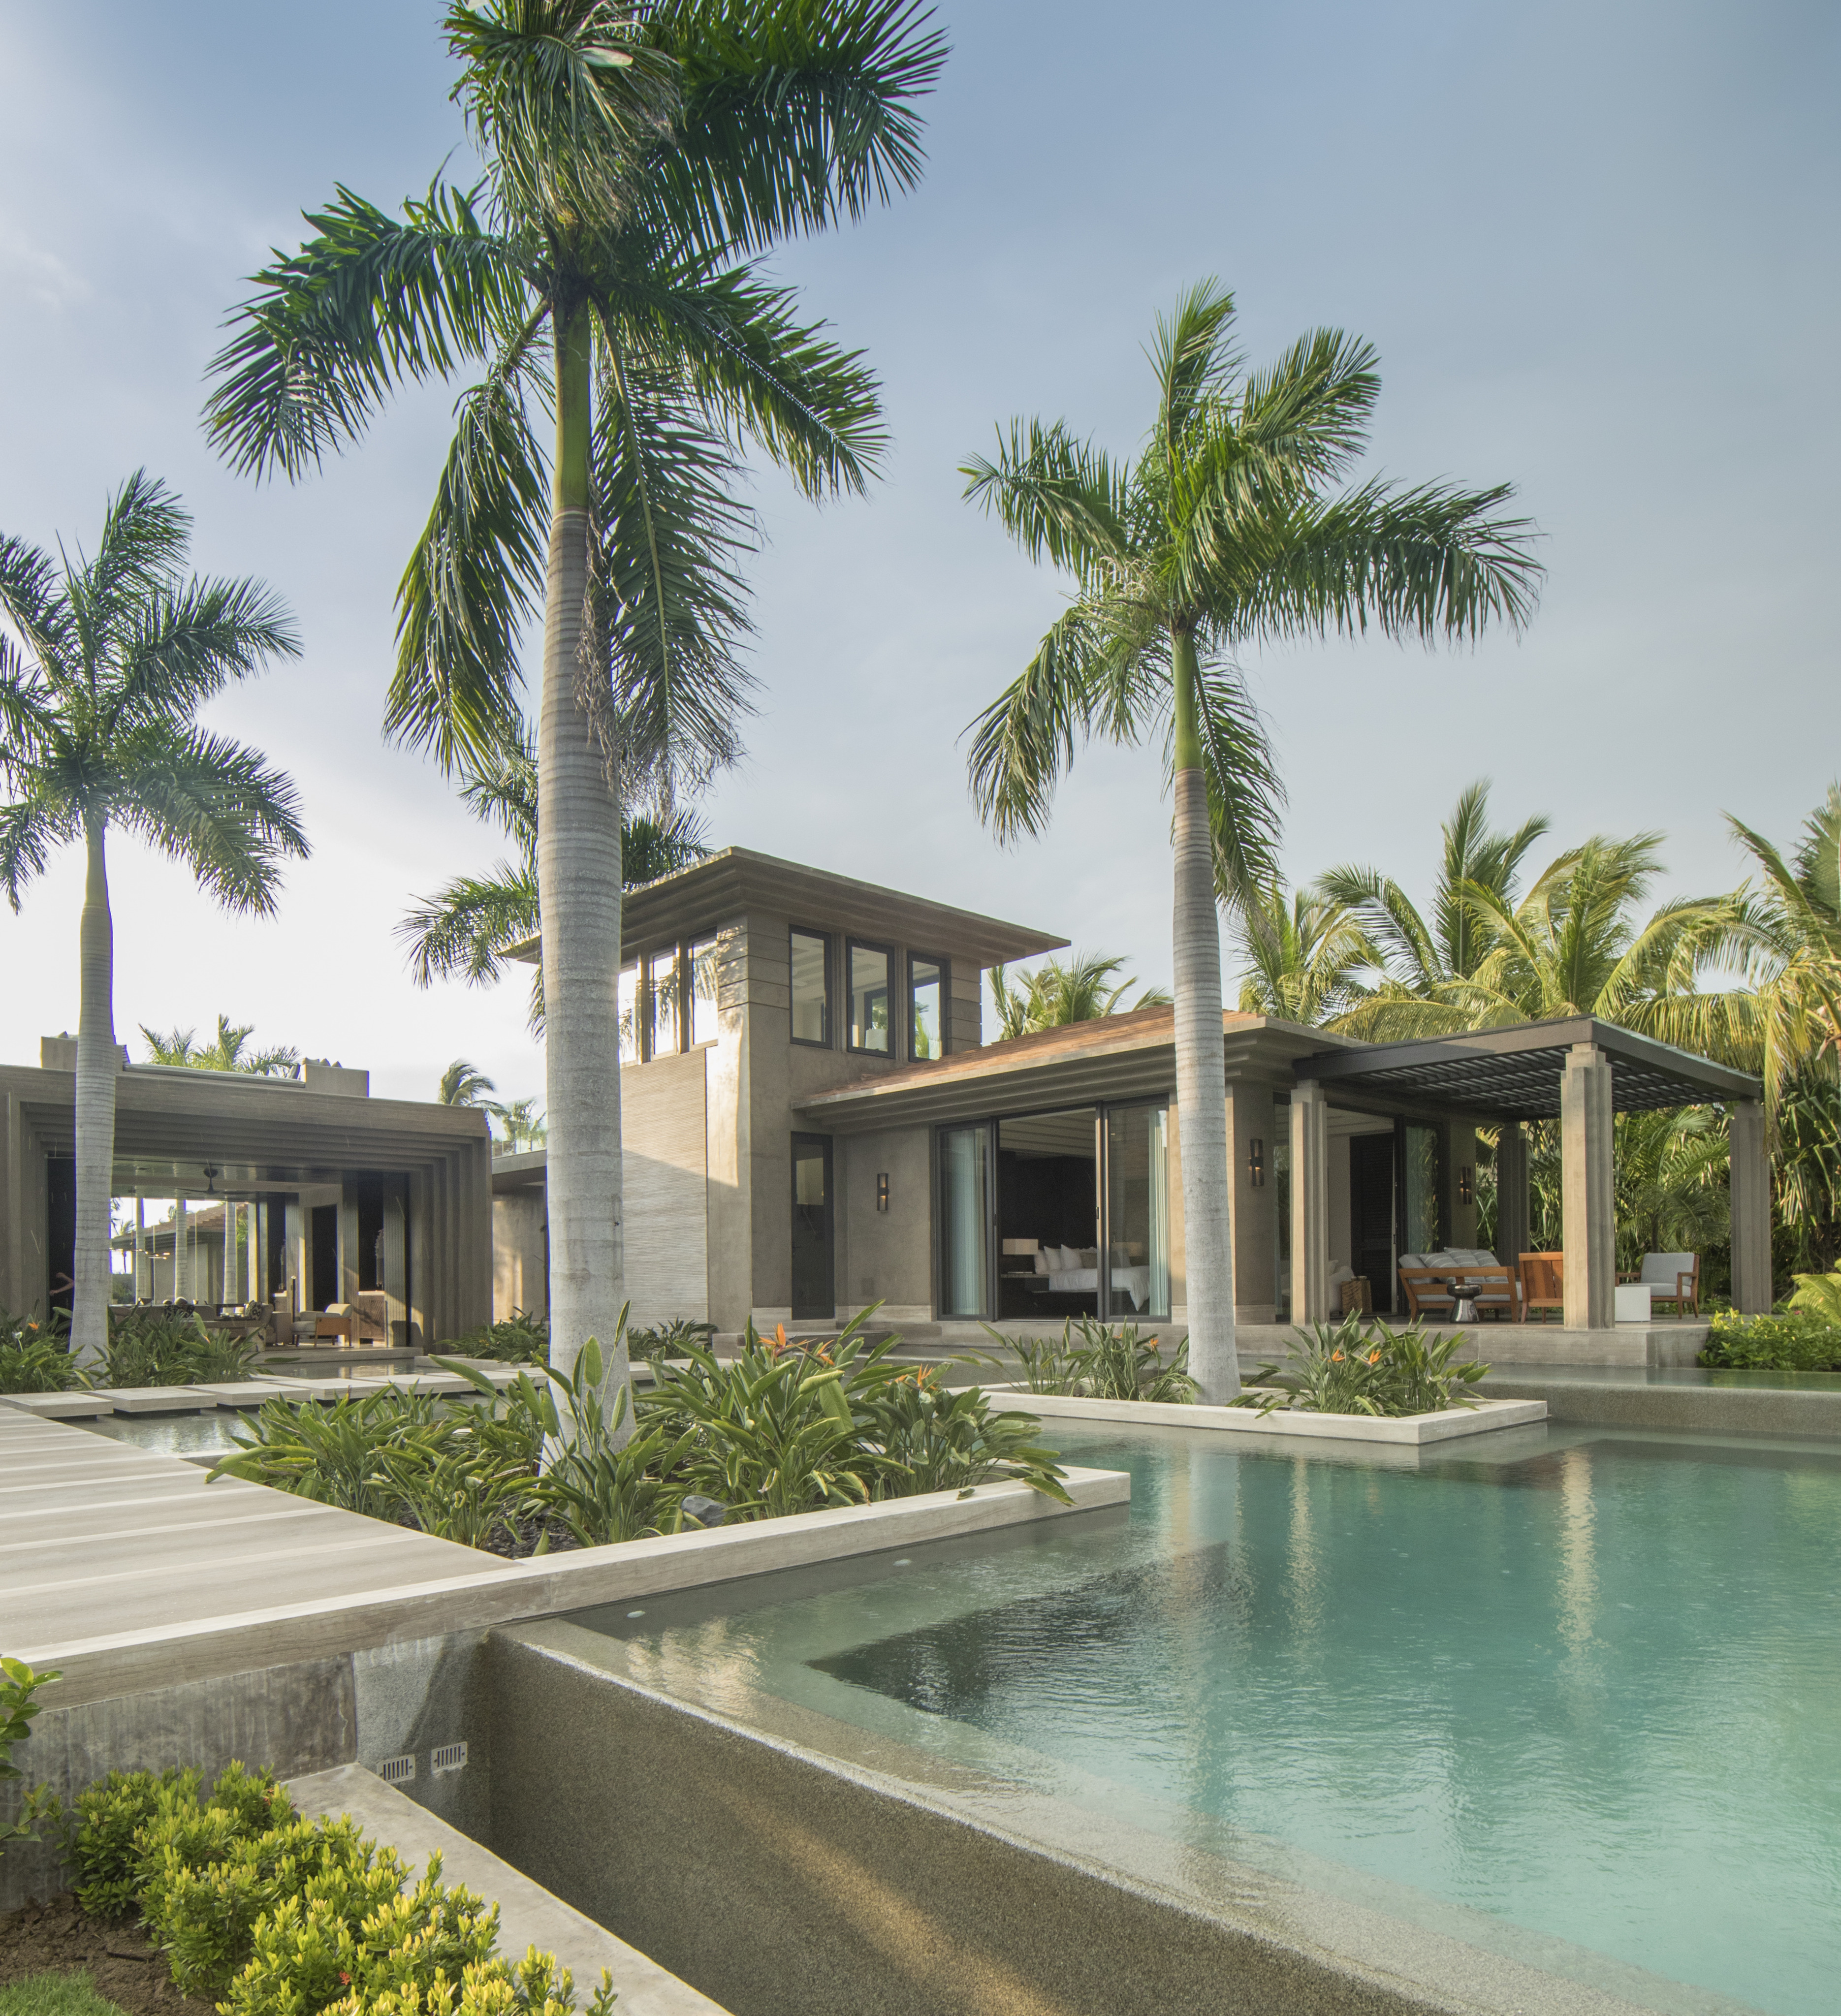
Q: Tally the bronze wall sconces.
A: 3